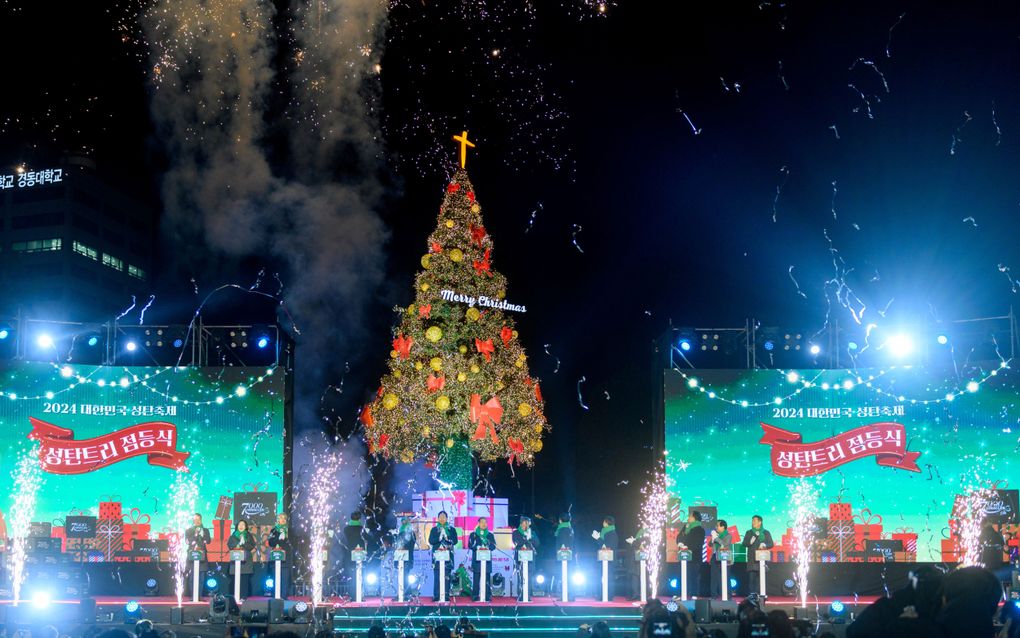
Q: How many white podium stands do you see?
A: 15